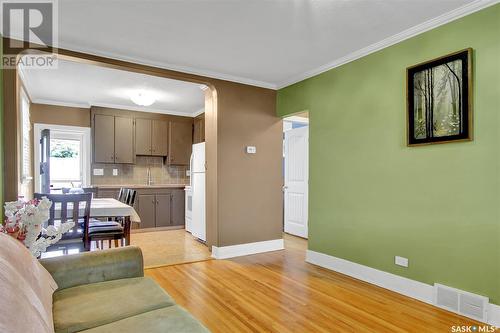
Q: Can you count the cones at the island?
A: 0